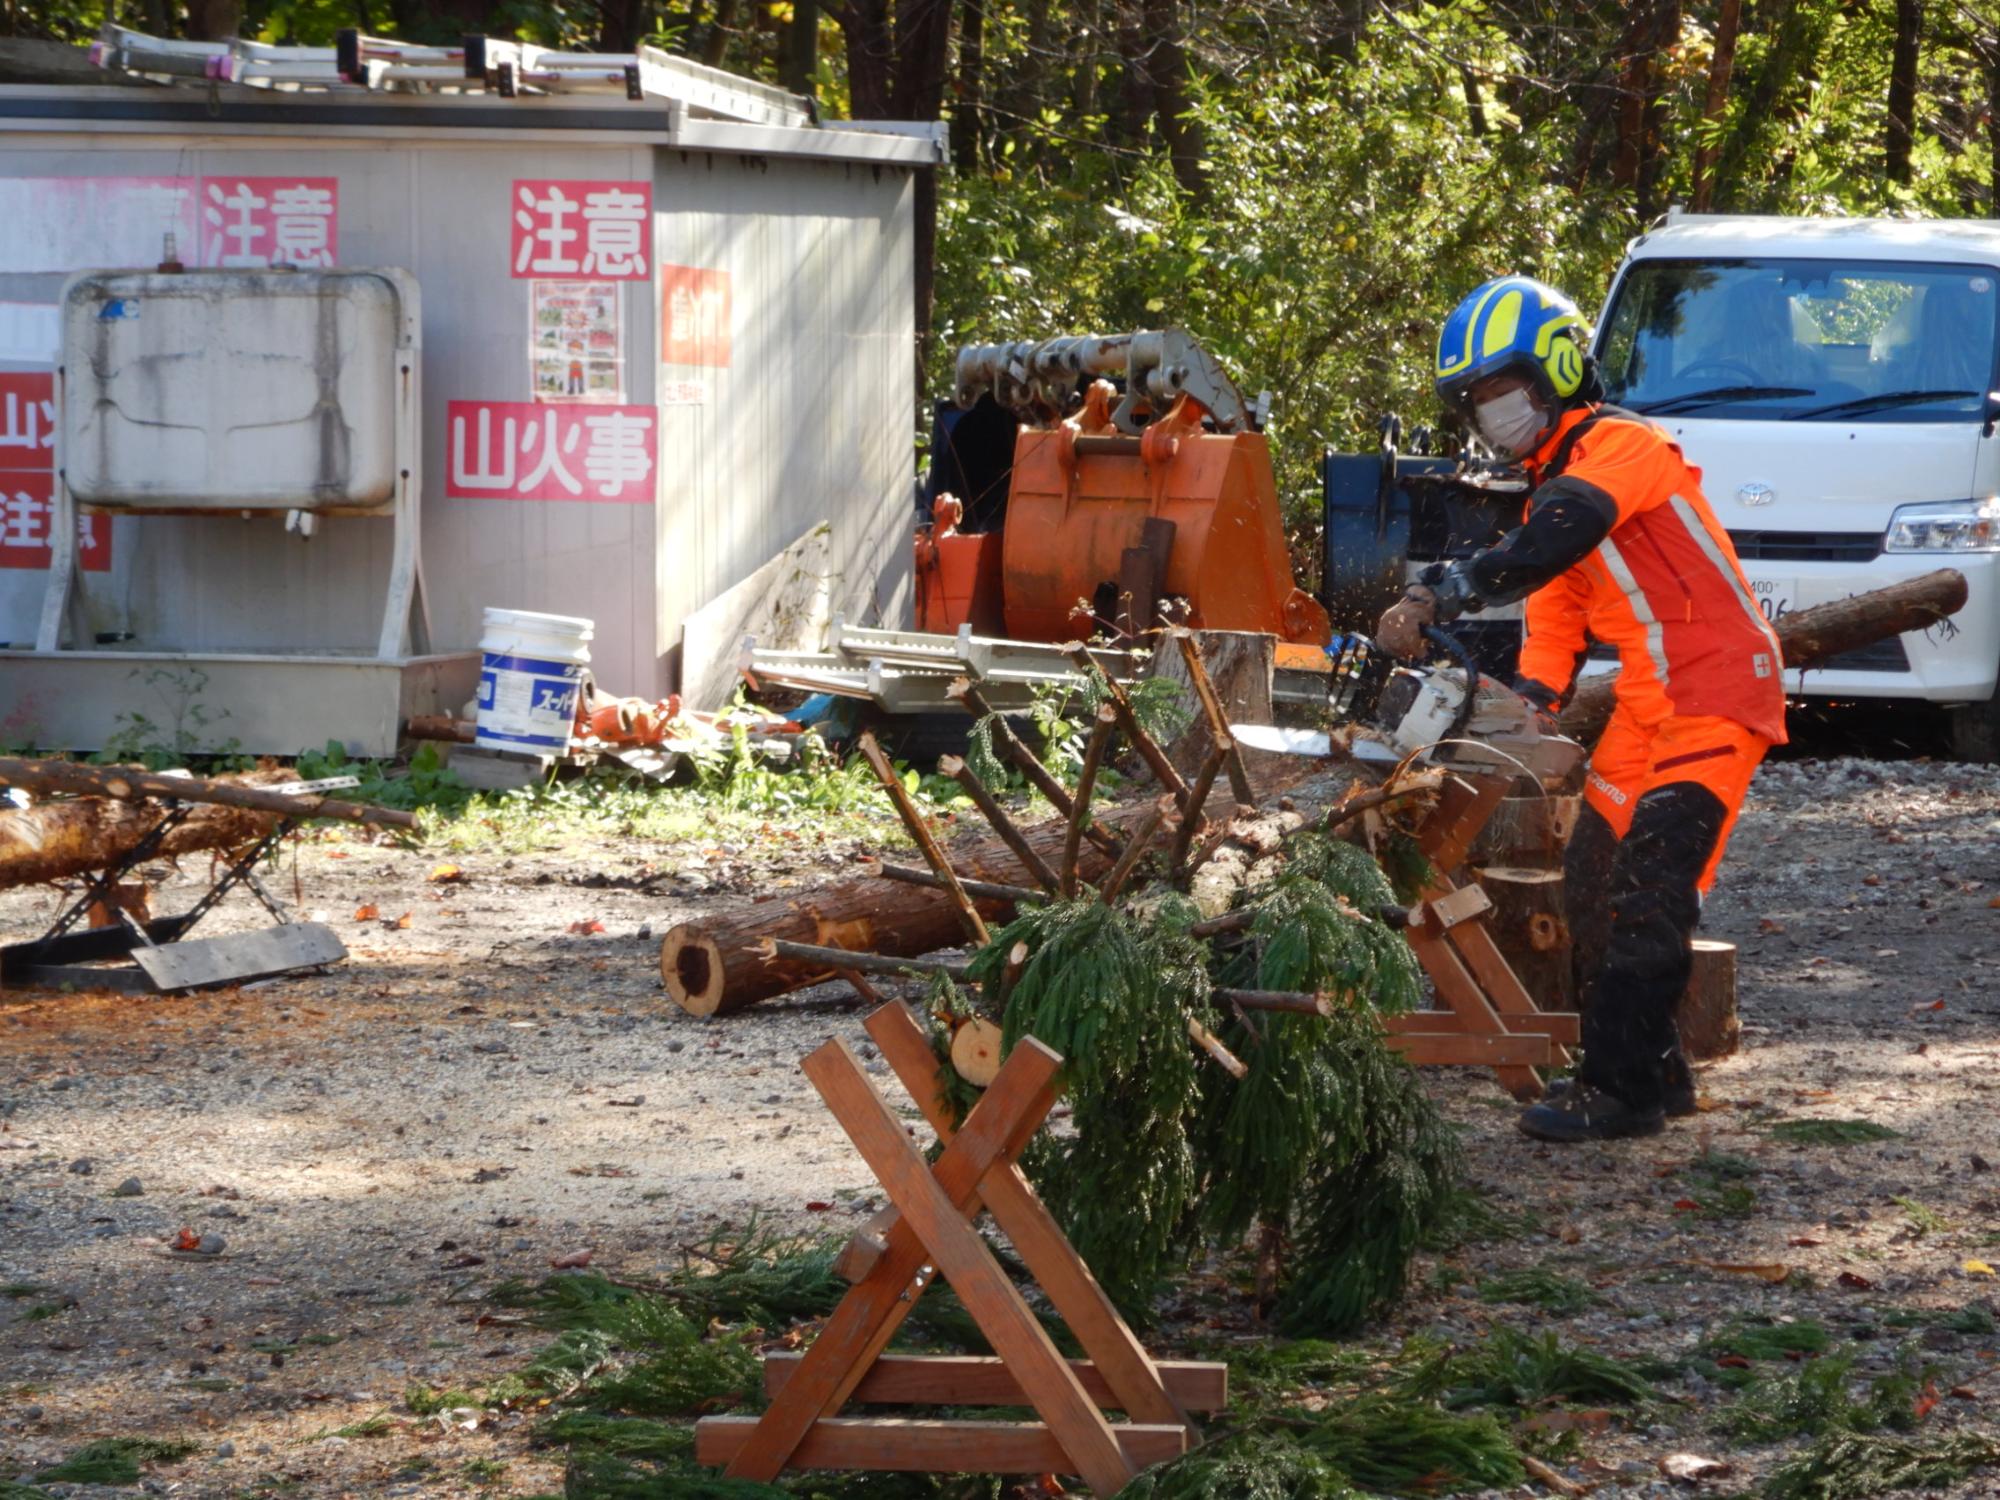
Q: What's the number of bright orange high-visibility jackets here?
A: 1